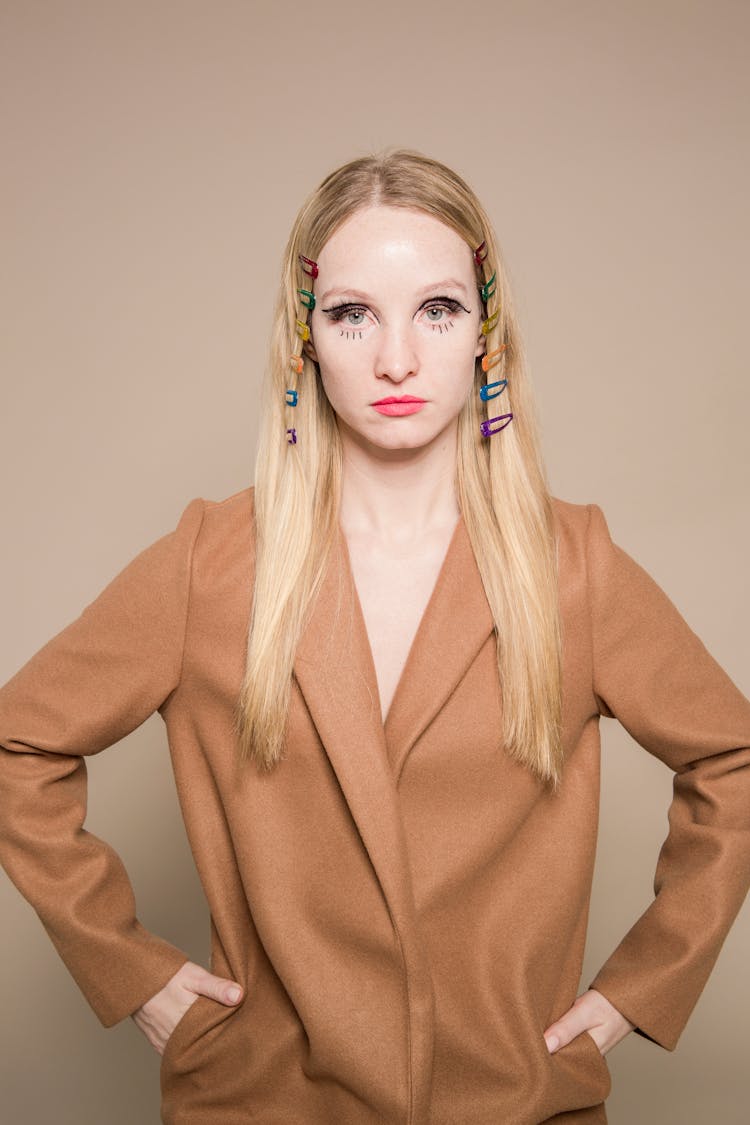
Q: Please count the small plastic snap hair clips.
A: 12